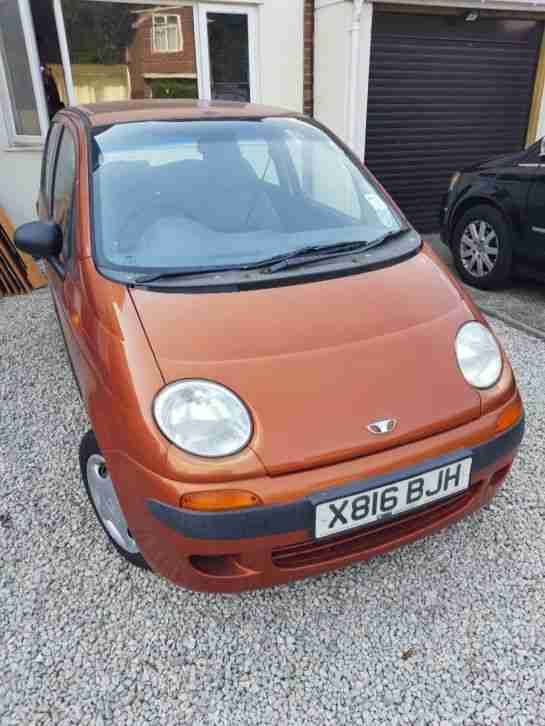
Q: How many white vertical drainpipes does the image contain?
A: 1